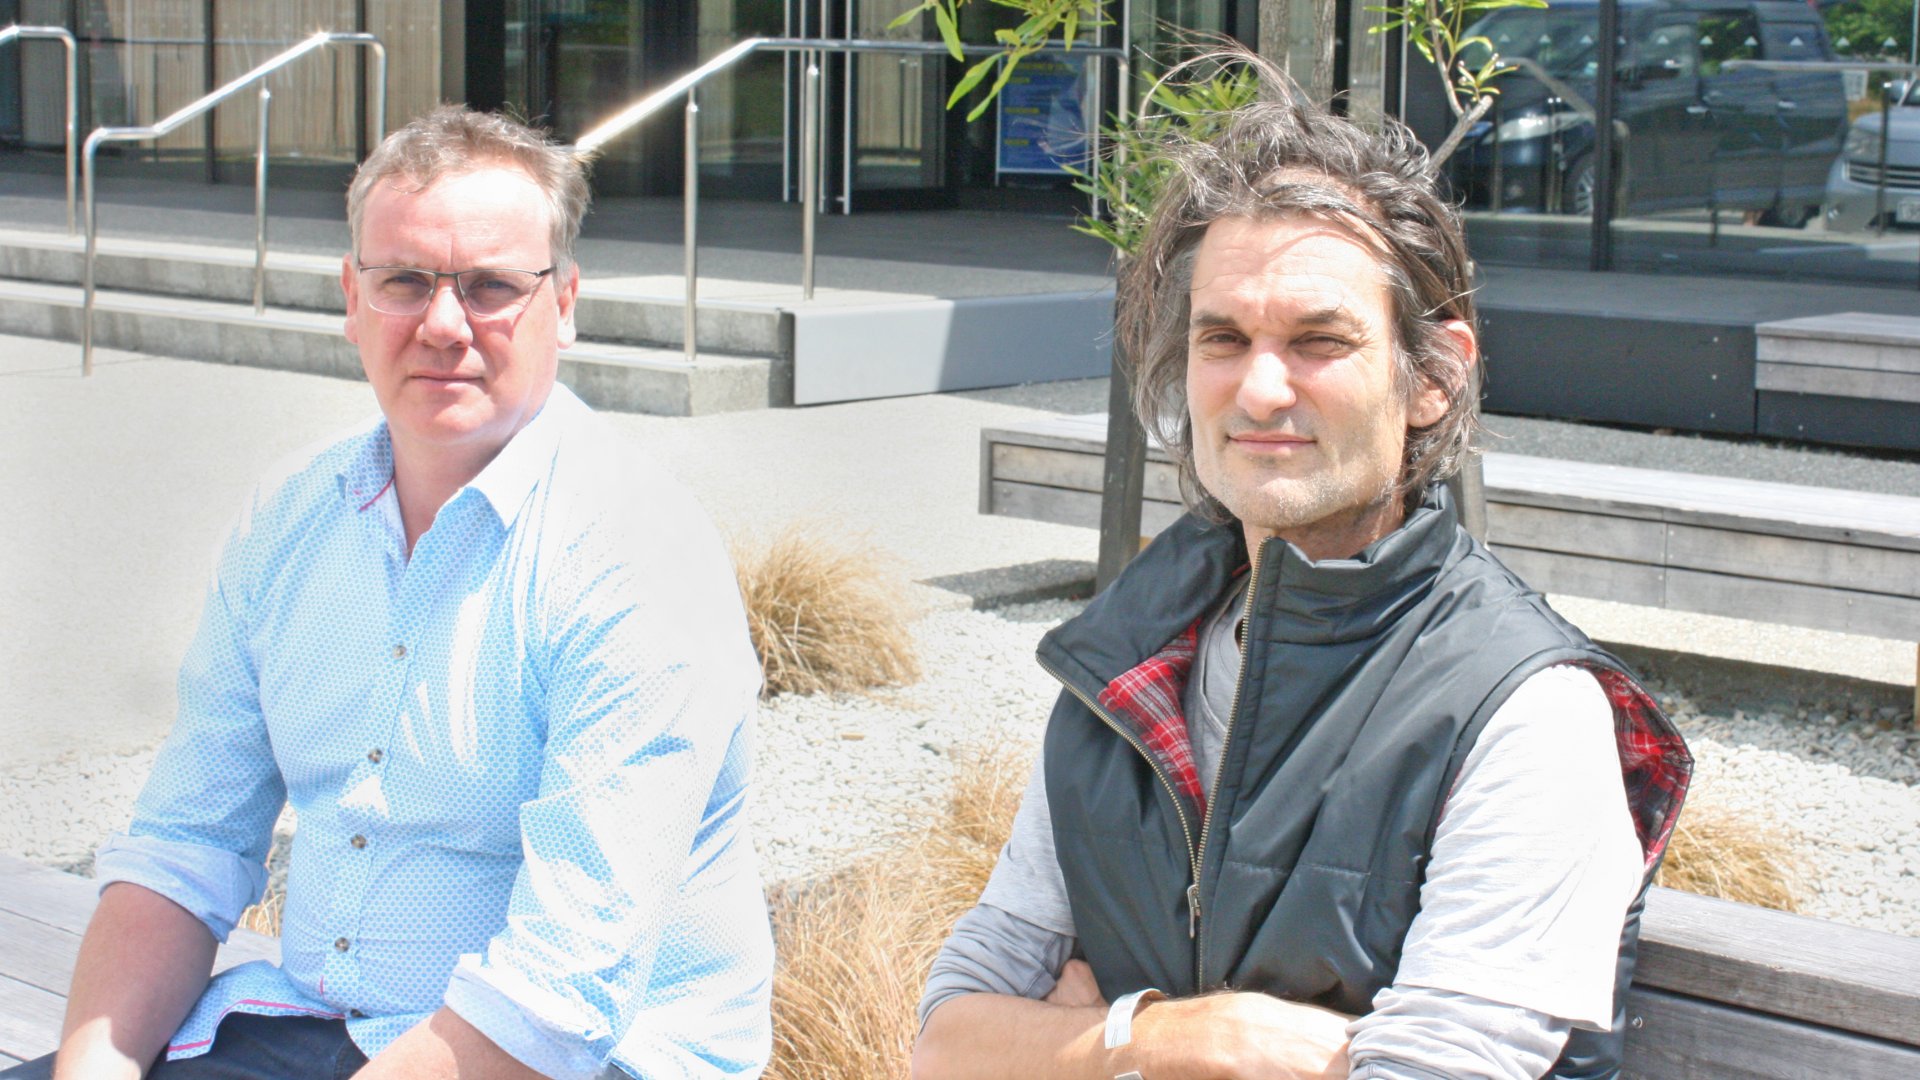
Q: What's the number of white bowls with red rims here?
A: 0